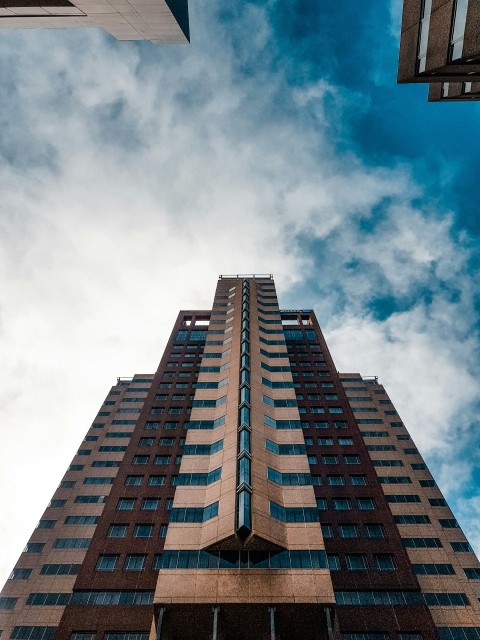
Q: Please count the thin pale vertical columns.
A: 4